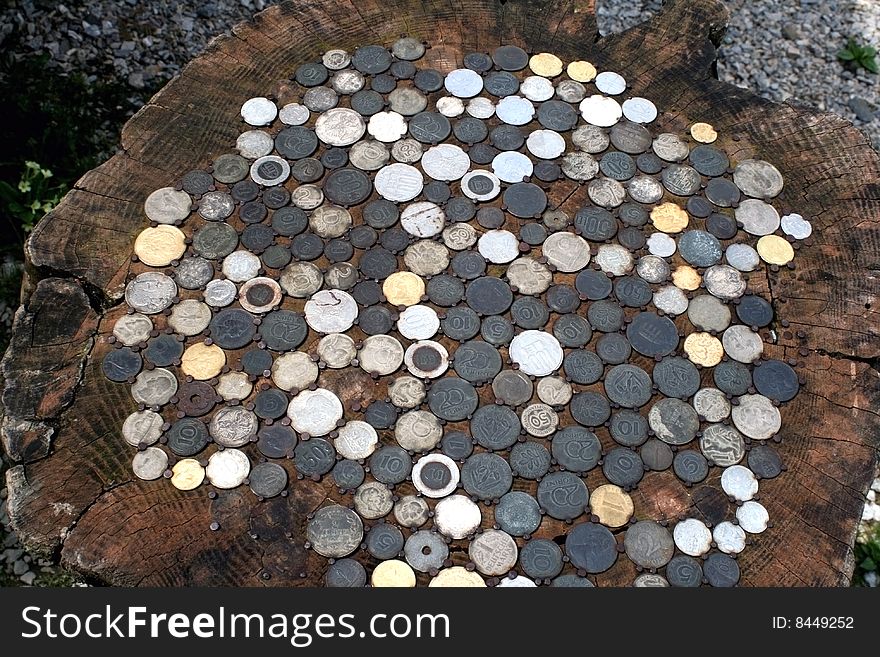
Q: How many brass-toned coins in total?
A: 14